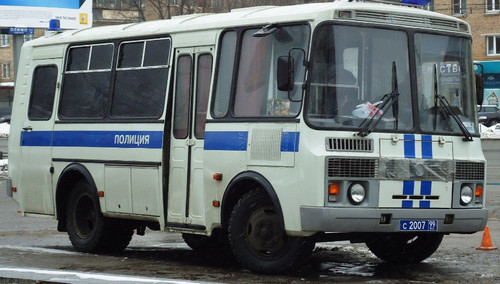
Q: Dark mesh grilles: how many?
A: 2